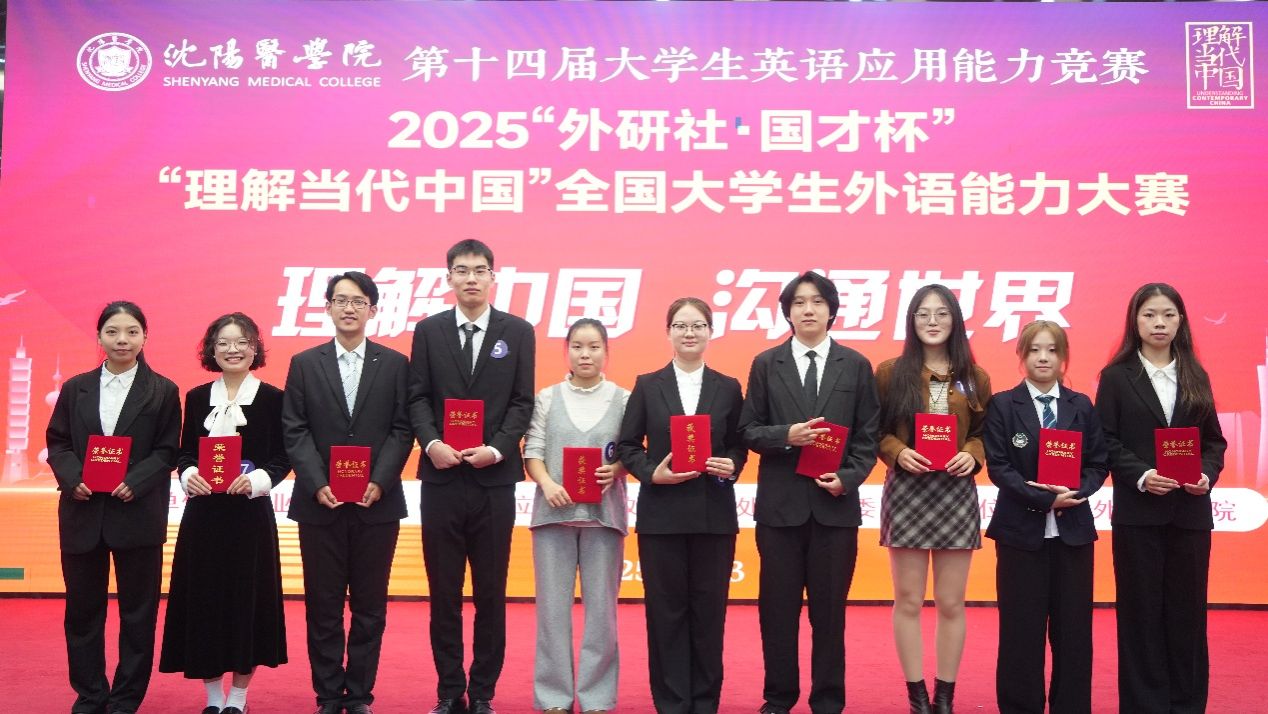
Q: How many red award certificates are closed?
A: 10